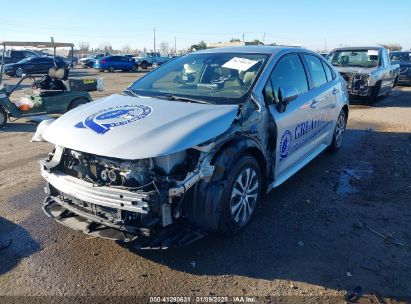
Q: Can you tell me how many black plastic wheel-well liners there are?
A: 1